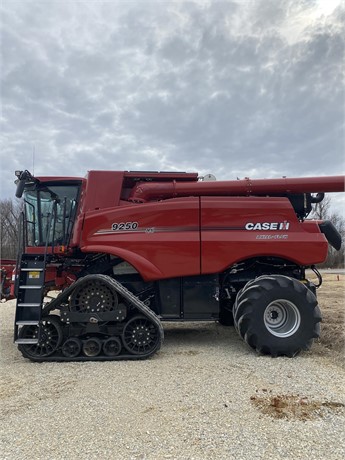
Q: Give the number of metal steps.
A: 5